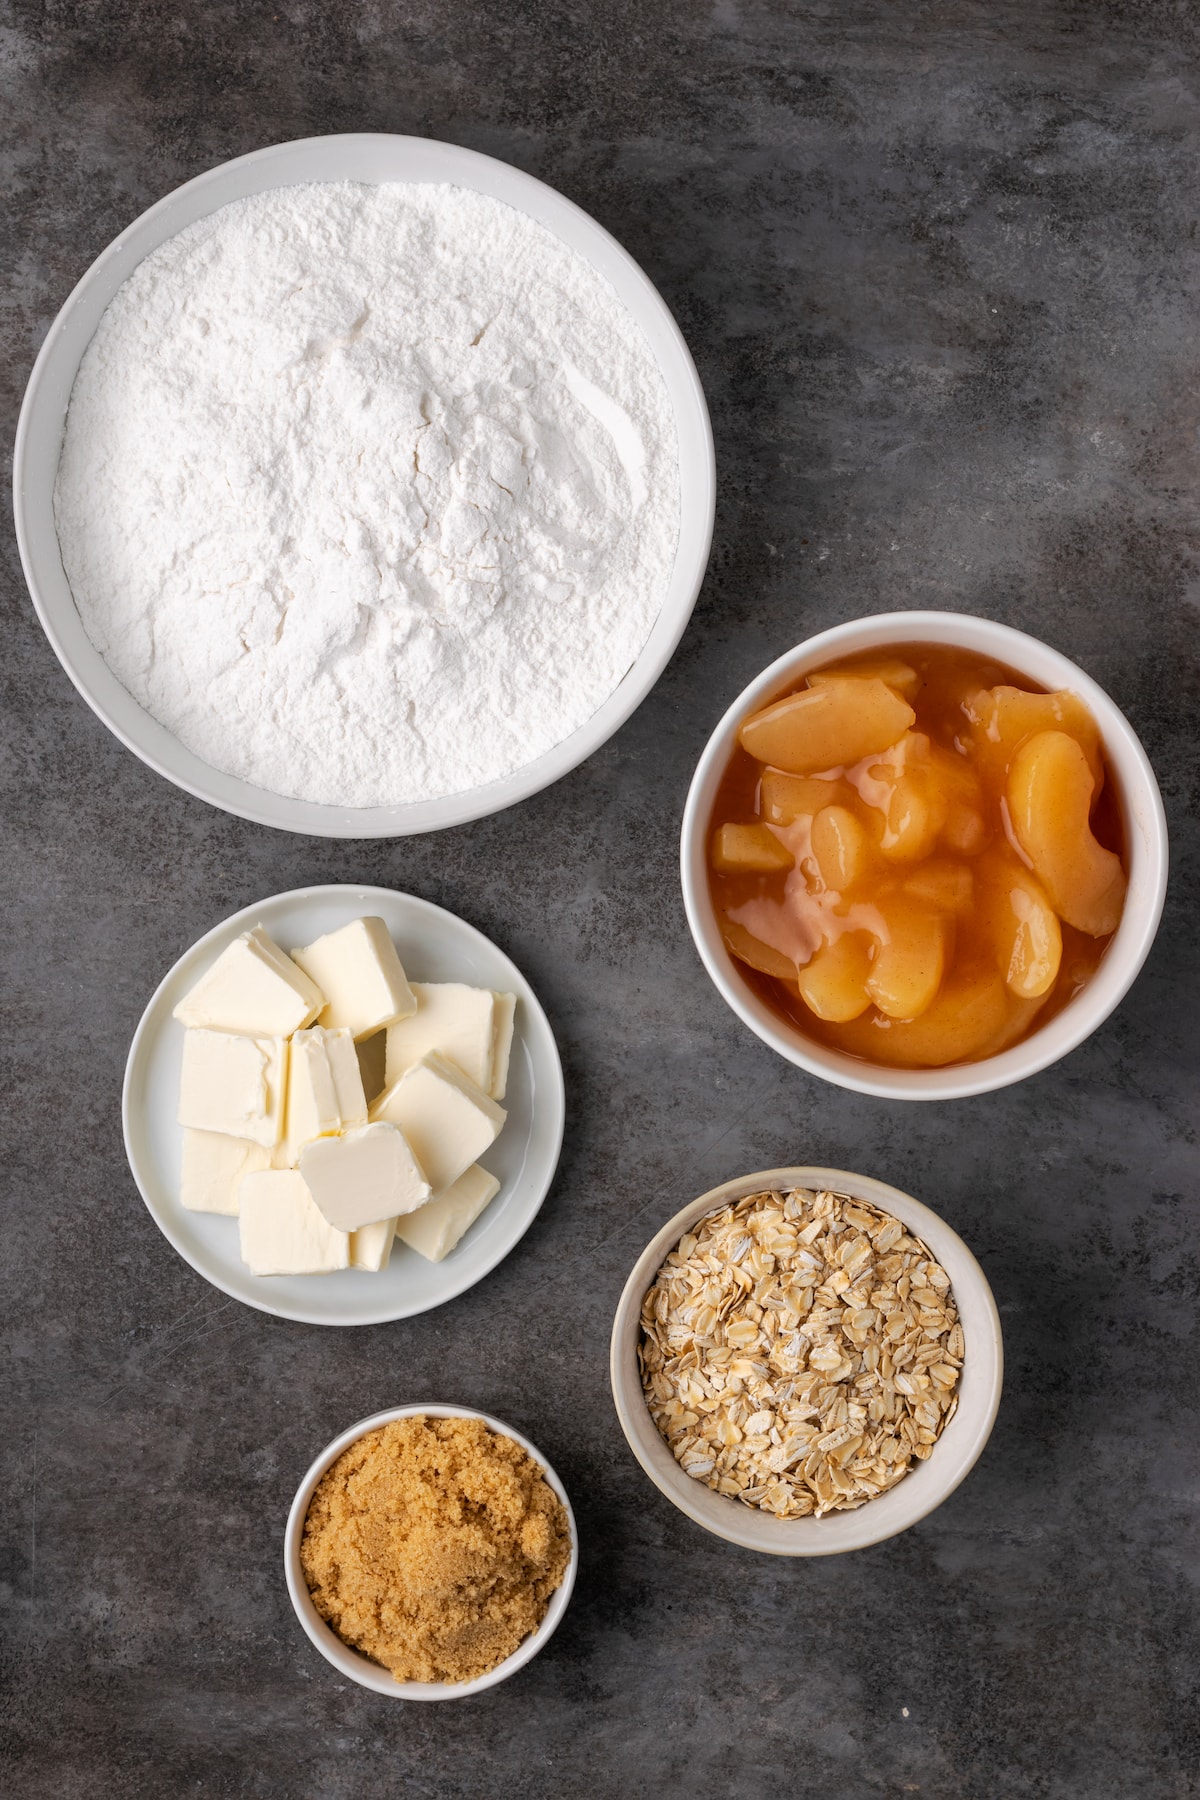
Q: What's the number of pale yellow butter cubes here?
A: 11